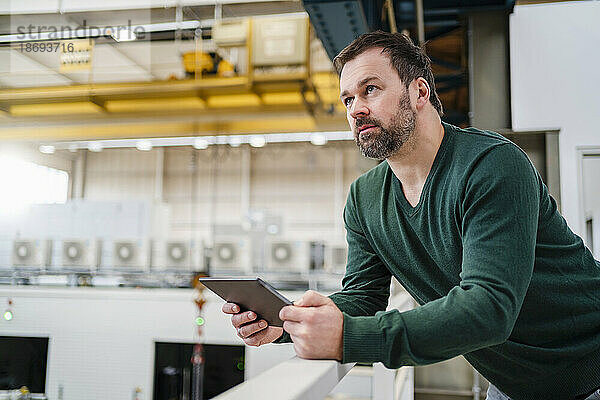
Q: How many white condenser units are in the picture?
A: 6